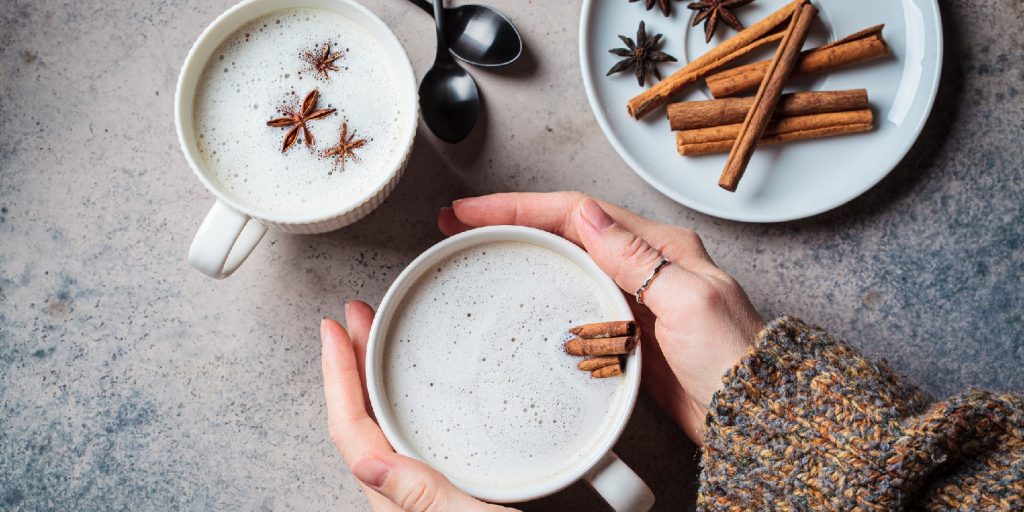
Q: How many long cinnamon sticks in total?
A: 5